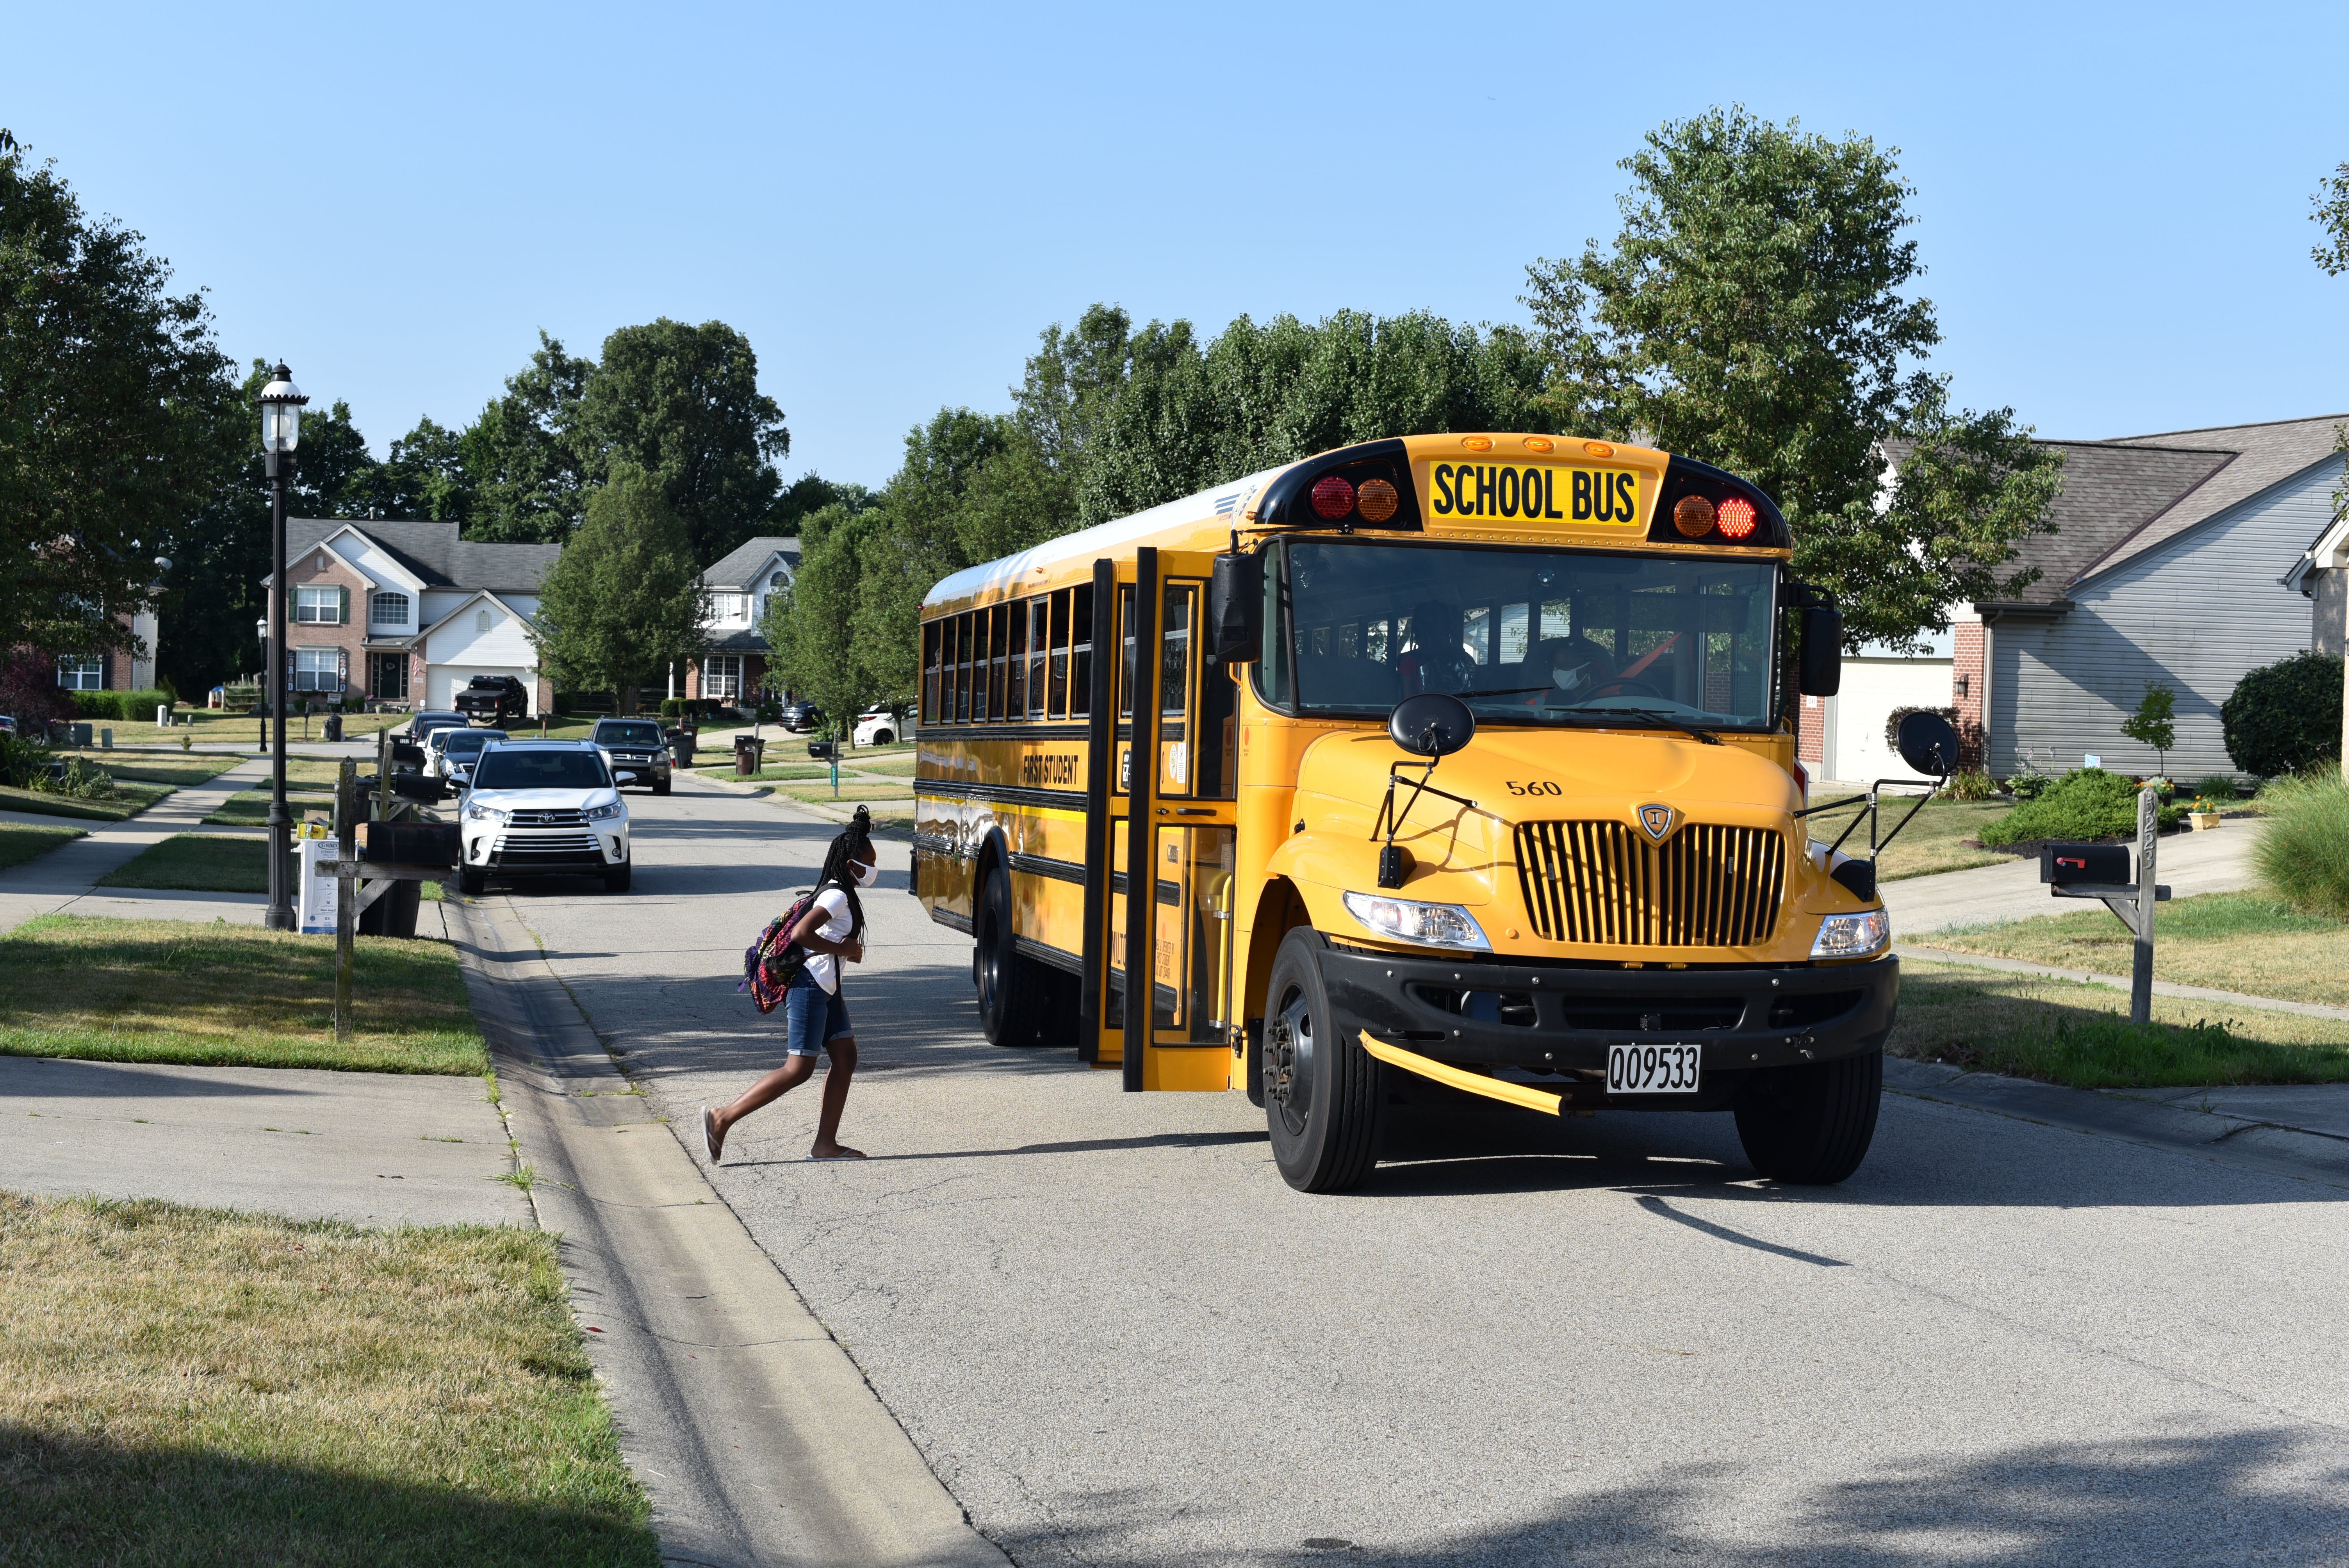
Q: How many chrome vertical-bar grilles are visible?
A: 0